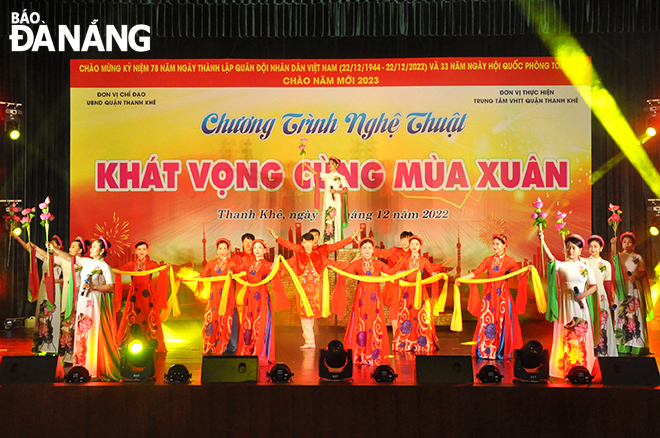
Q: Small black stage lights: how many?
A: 6